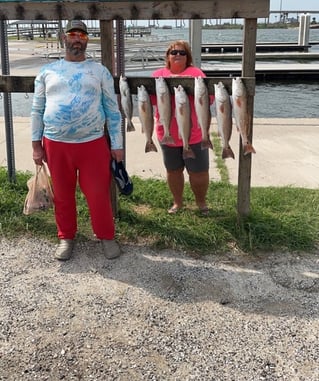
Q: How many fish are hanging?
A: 7